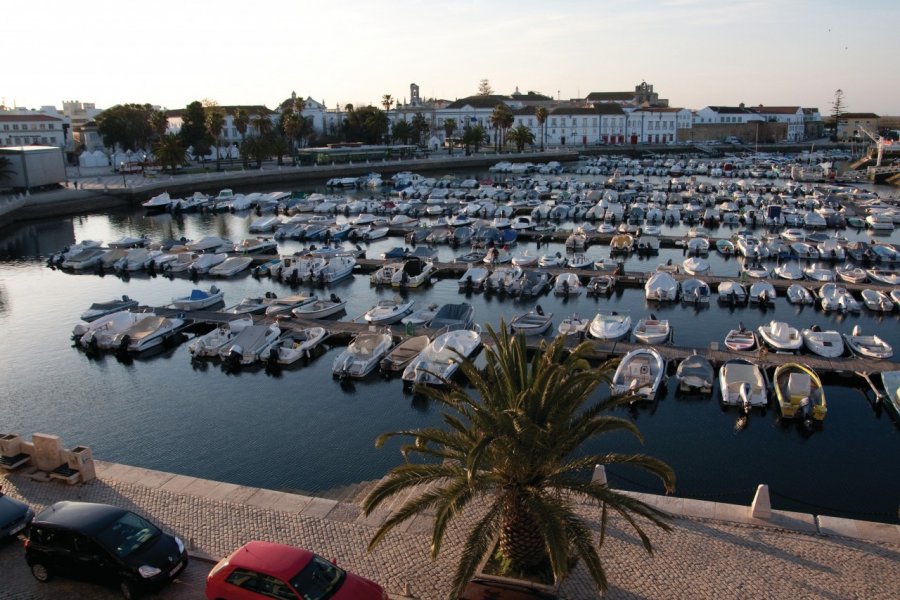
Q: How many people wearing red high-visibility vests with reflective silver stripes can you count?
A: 0